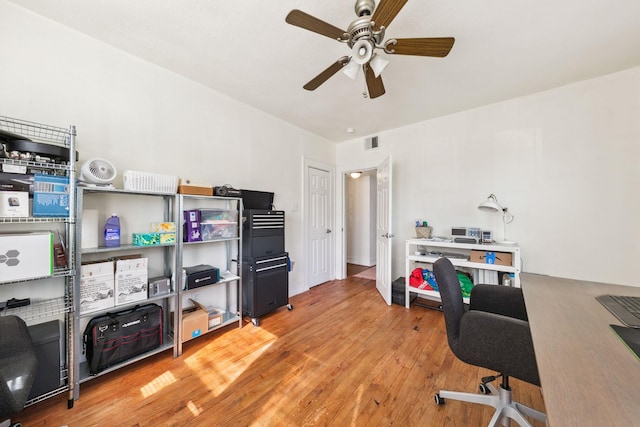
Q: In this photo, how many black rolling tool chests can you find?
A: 1